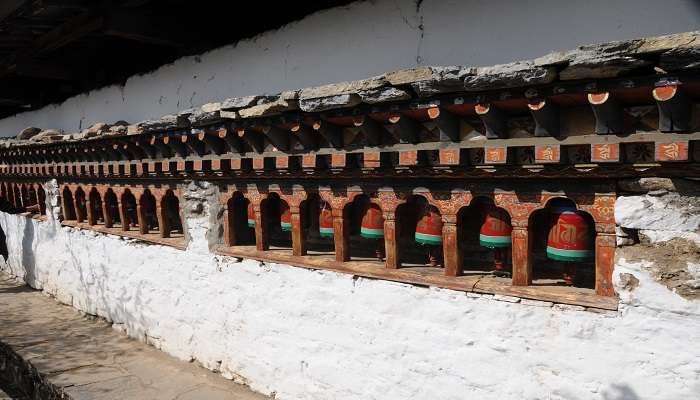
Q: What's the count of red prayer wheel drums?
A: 7